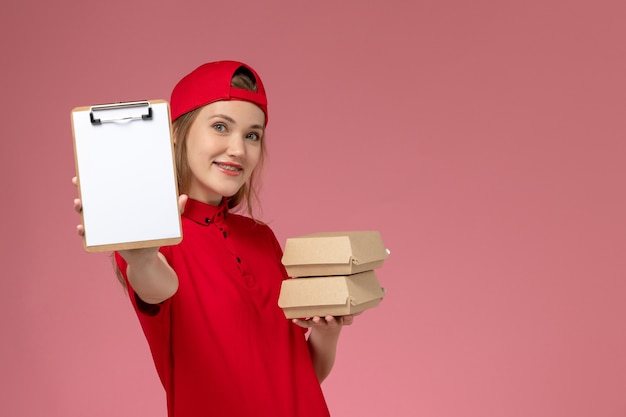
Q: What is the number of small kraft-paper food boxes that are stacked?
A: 2